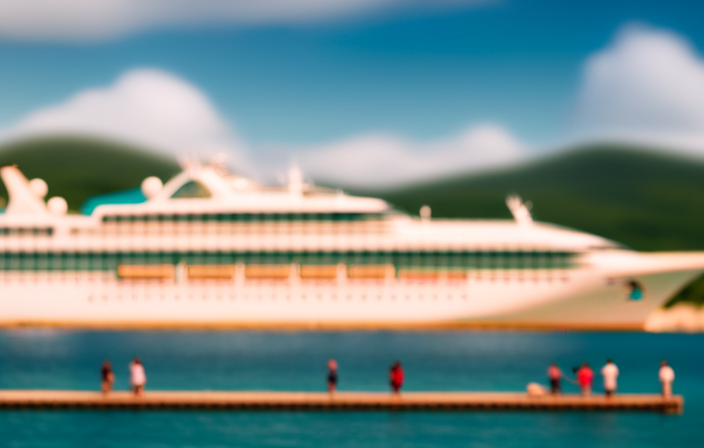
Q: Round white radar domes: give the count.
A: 3